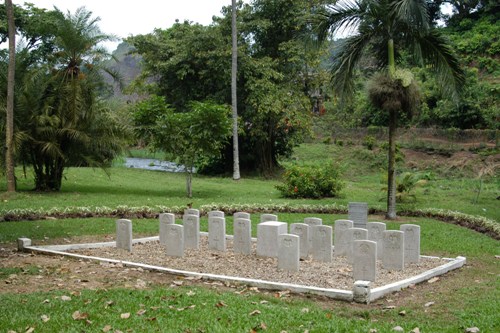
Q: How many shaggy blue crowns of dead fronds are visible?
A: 0